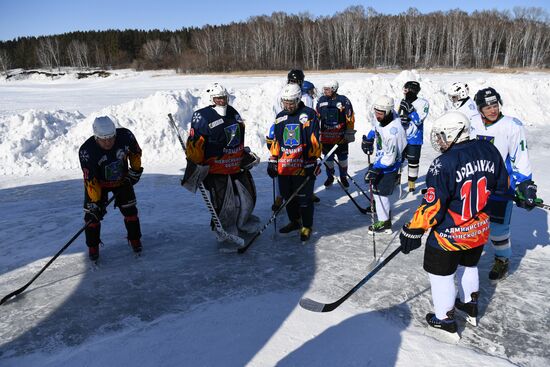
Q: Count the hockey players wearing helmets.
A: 11